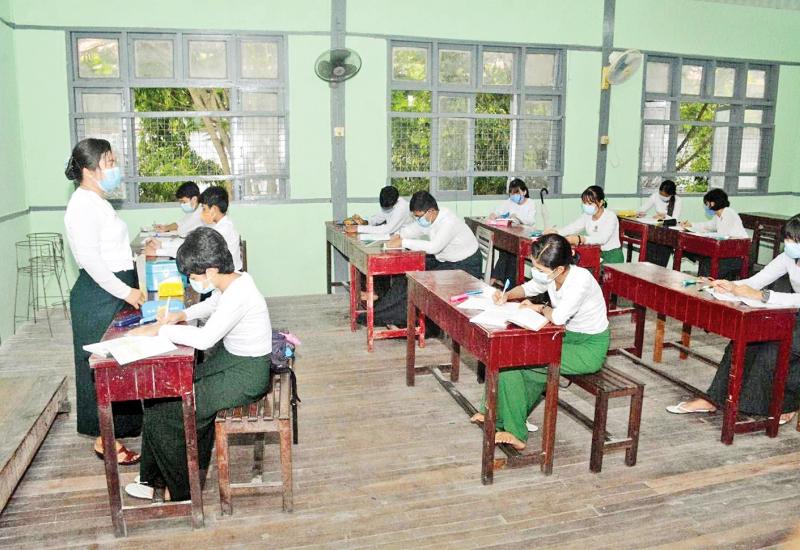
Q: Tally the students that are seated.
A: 11